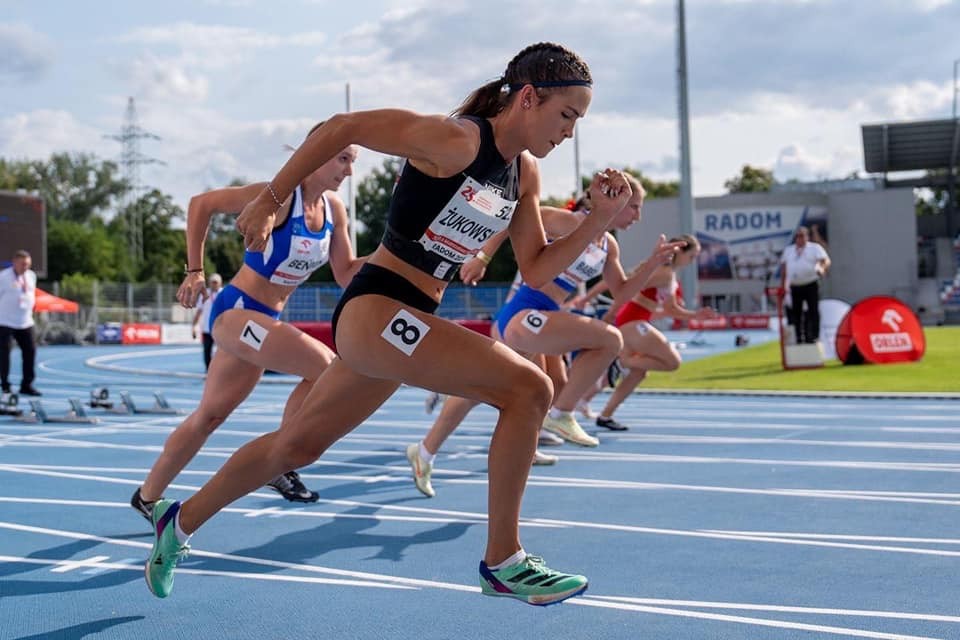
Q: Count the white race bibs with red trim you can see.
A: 3